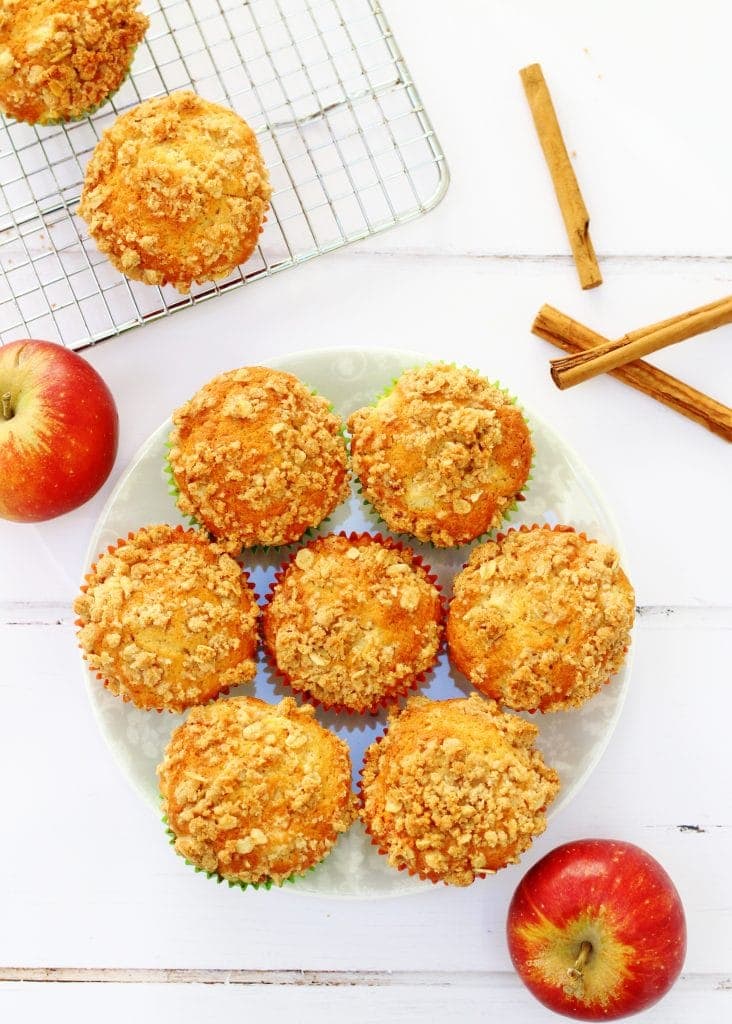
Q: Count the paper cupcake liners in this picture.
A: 9